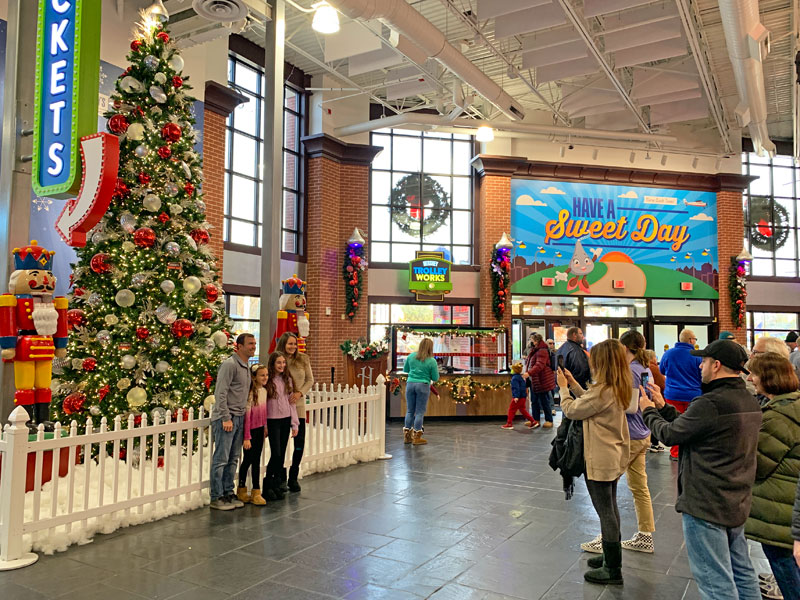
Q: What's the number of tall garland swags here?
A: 3